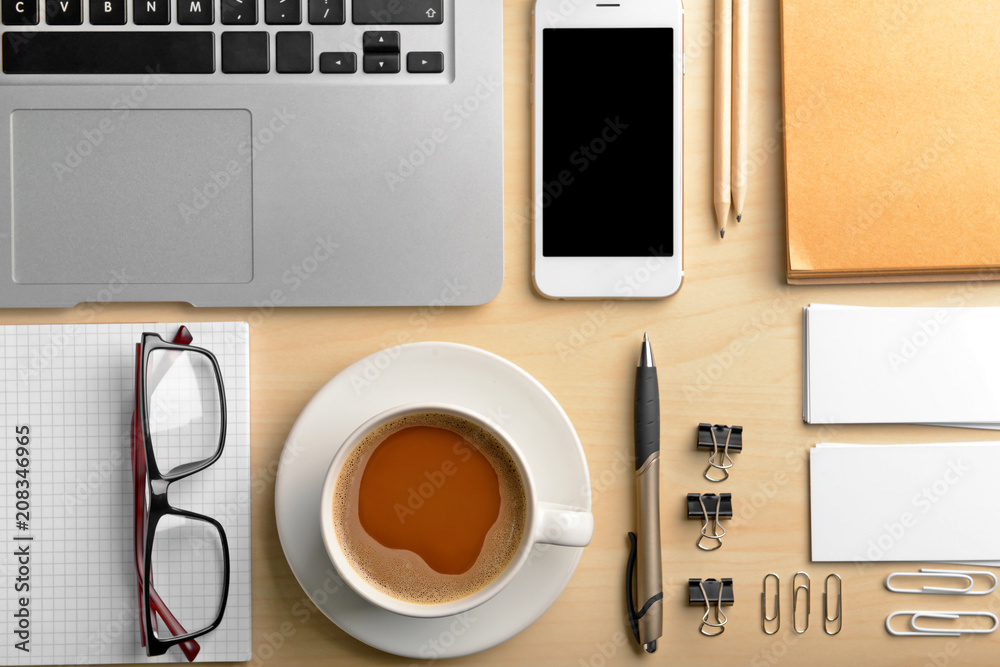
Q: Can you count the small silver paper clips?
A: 3